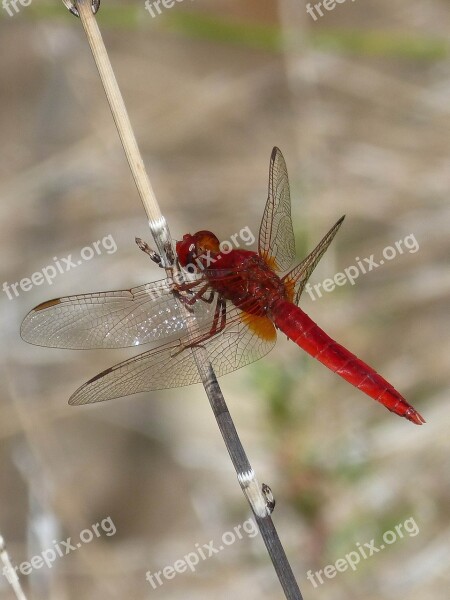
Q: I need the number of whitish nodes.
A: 2